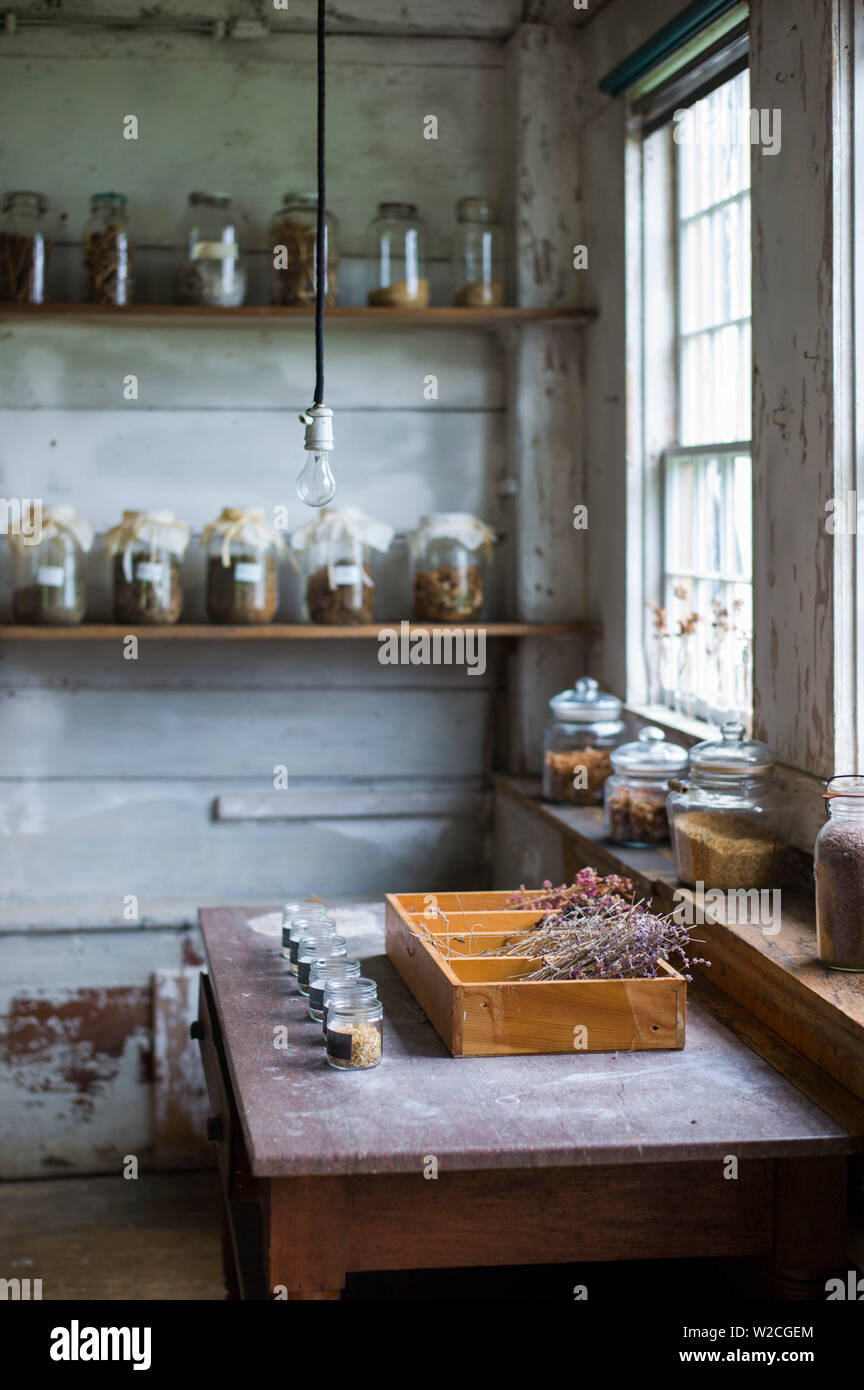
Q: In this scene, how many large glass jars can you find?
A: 15